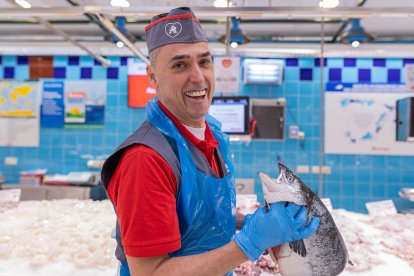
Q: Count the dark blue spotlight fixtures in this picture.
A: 3